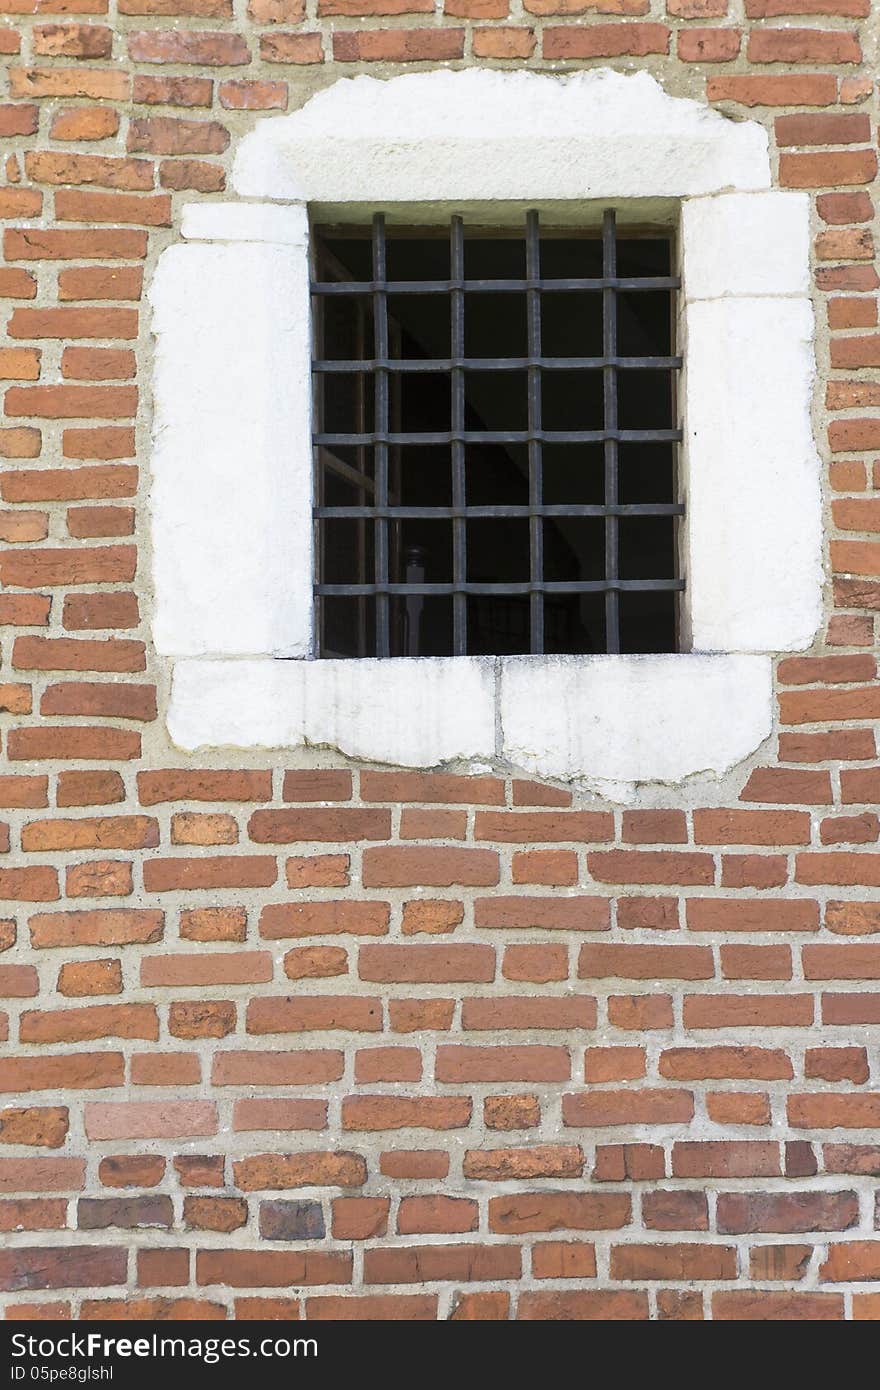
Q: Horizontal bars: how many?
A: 5